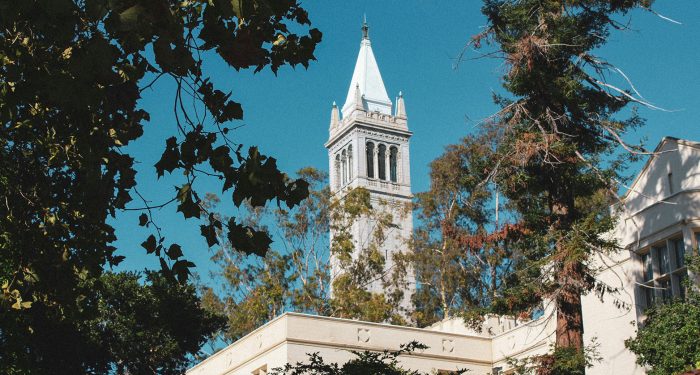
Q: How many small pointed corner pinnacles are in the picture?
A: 3